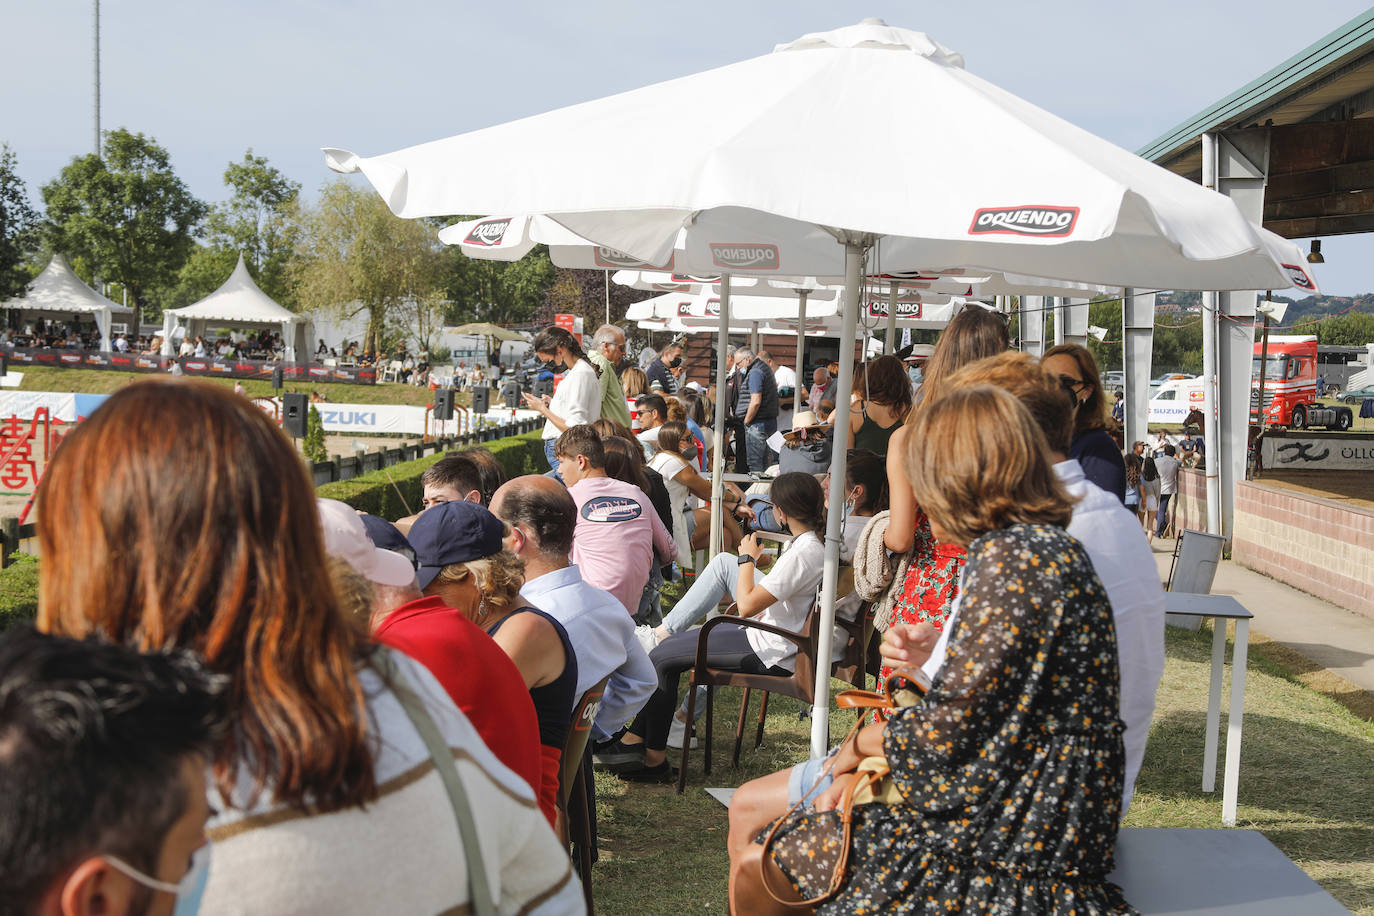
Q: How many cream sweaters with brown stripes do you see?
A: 1